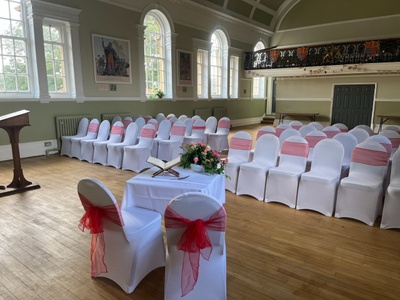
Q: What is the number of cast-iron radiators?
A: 4